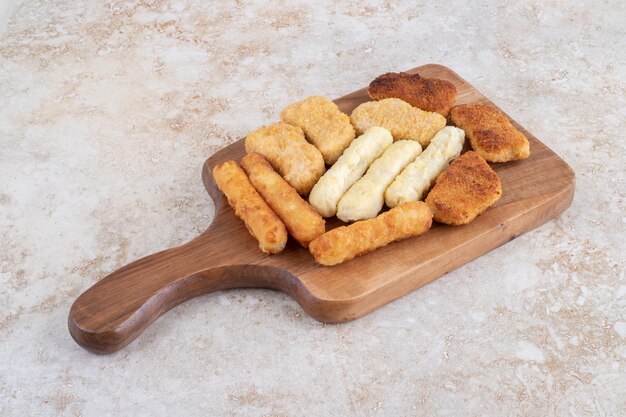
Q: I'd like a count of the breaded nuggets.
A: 6